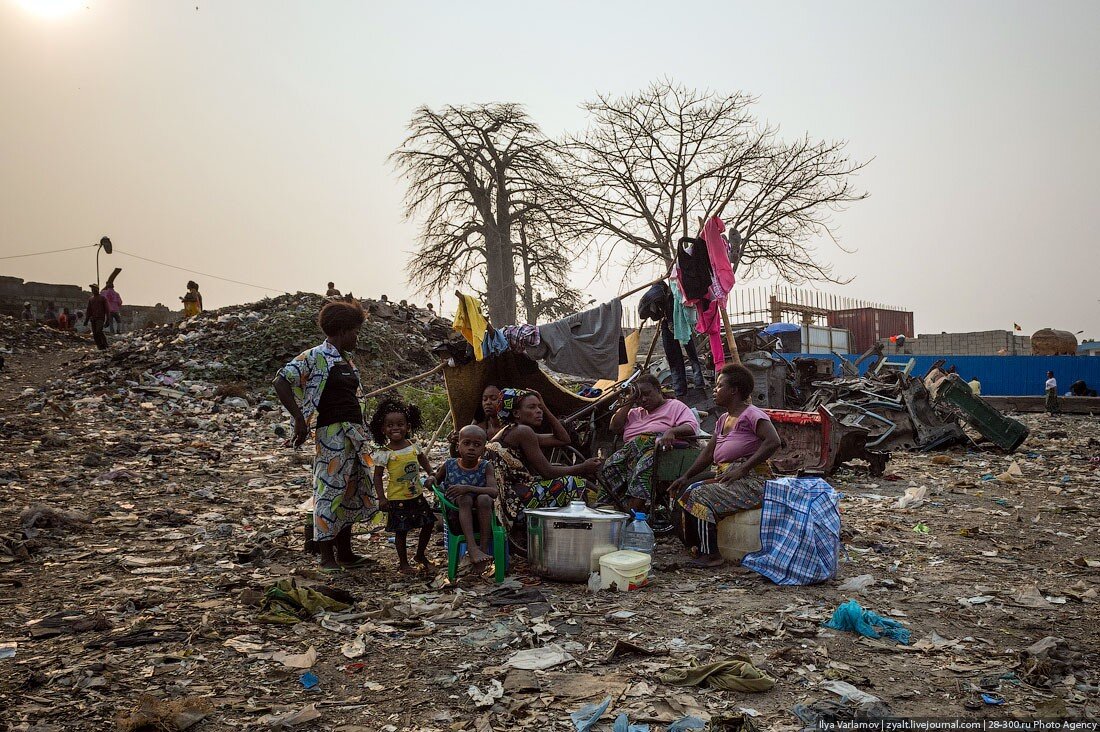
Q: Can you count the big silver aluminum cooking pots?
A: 1